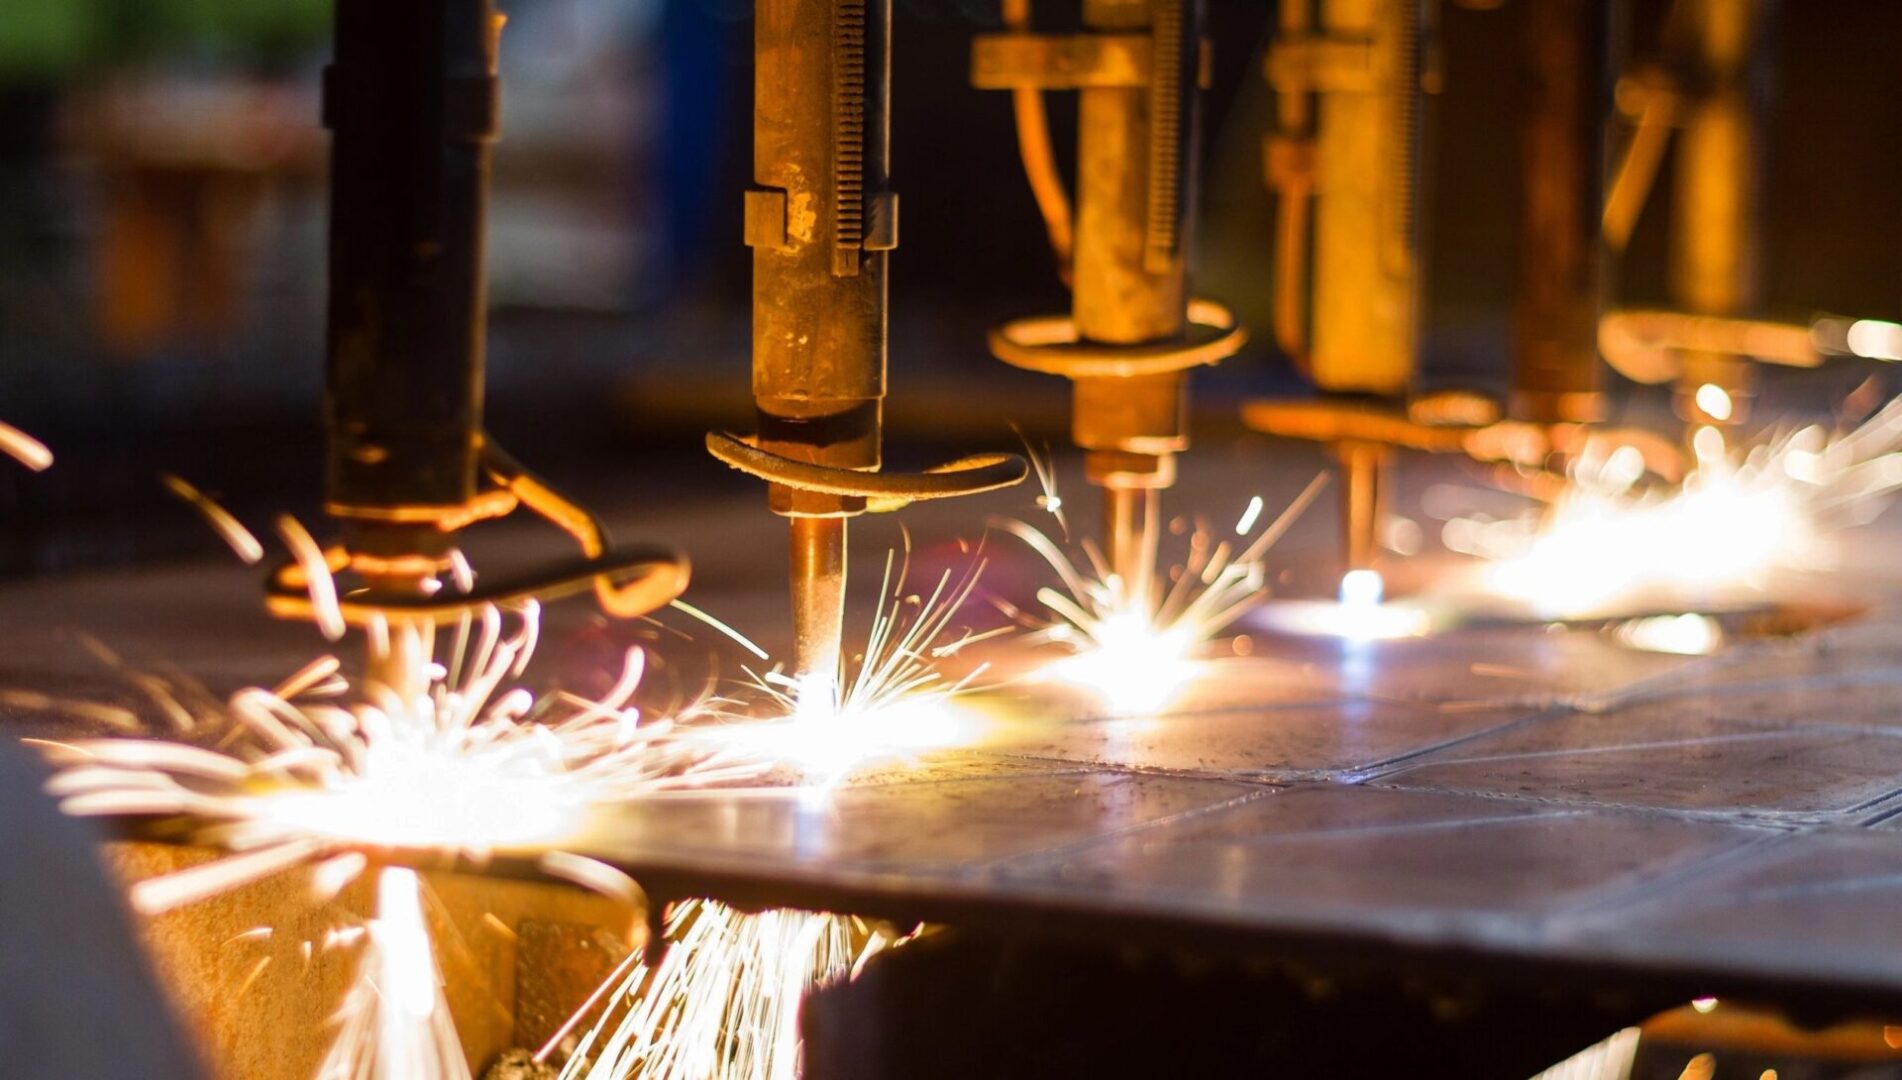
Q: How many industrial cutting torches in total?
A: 6